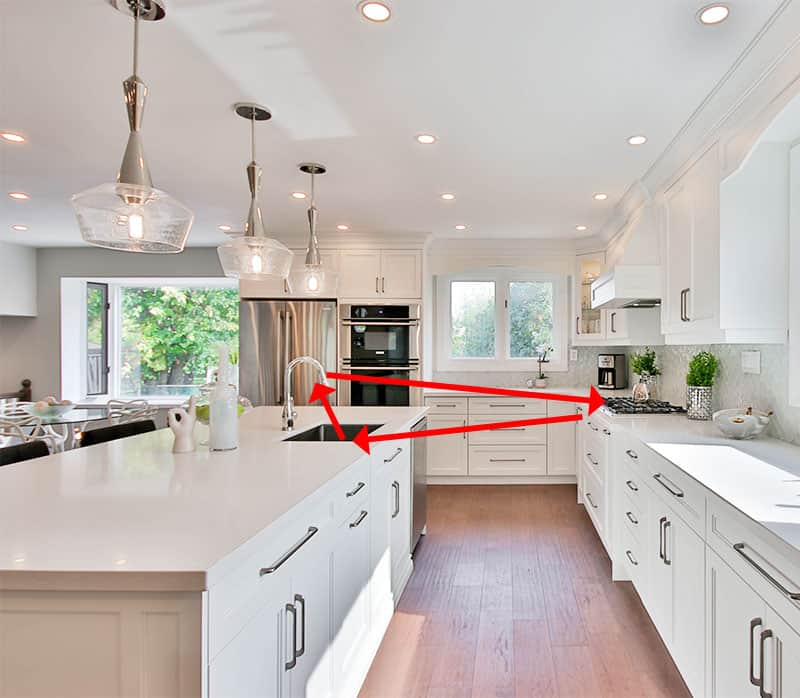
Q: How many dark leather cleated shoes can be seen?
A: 0